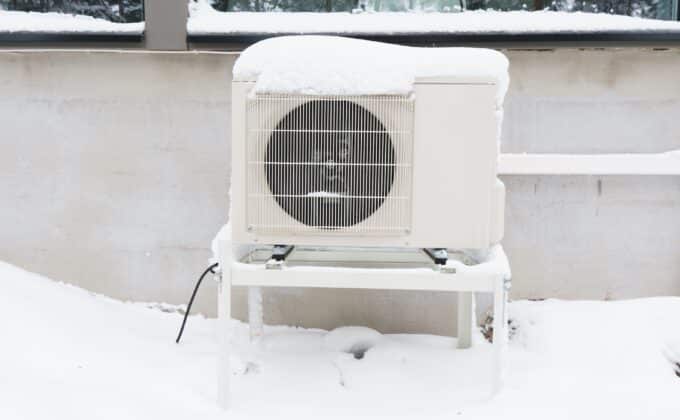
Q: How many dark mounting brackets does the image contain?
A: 2